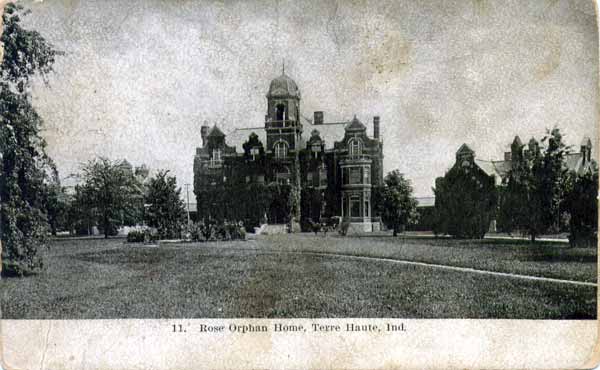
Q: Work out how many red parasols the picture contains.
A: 0